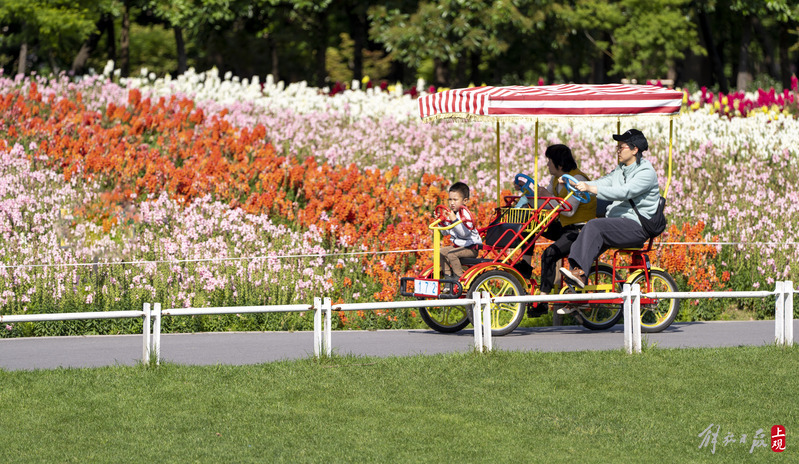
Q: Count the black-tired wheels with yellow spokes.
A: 4